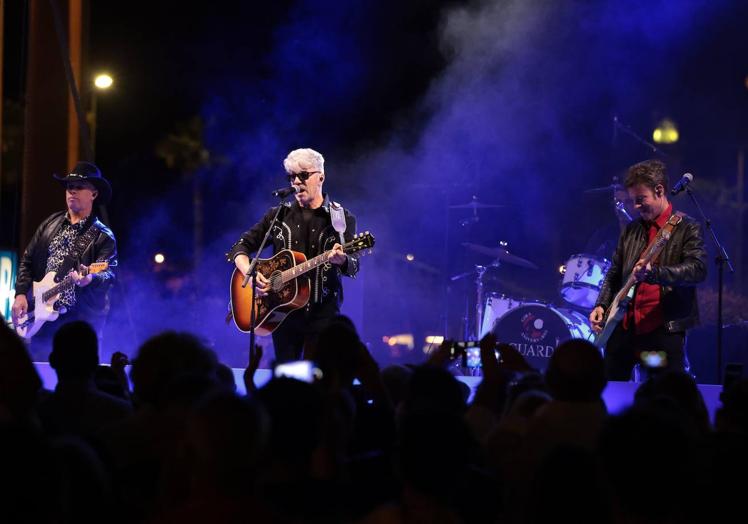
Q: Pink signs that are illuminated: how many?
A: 0